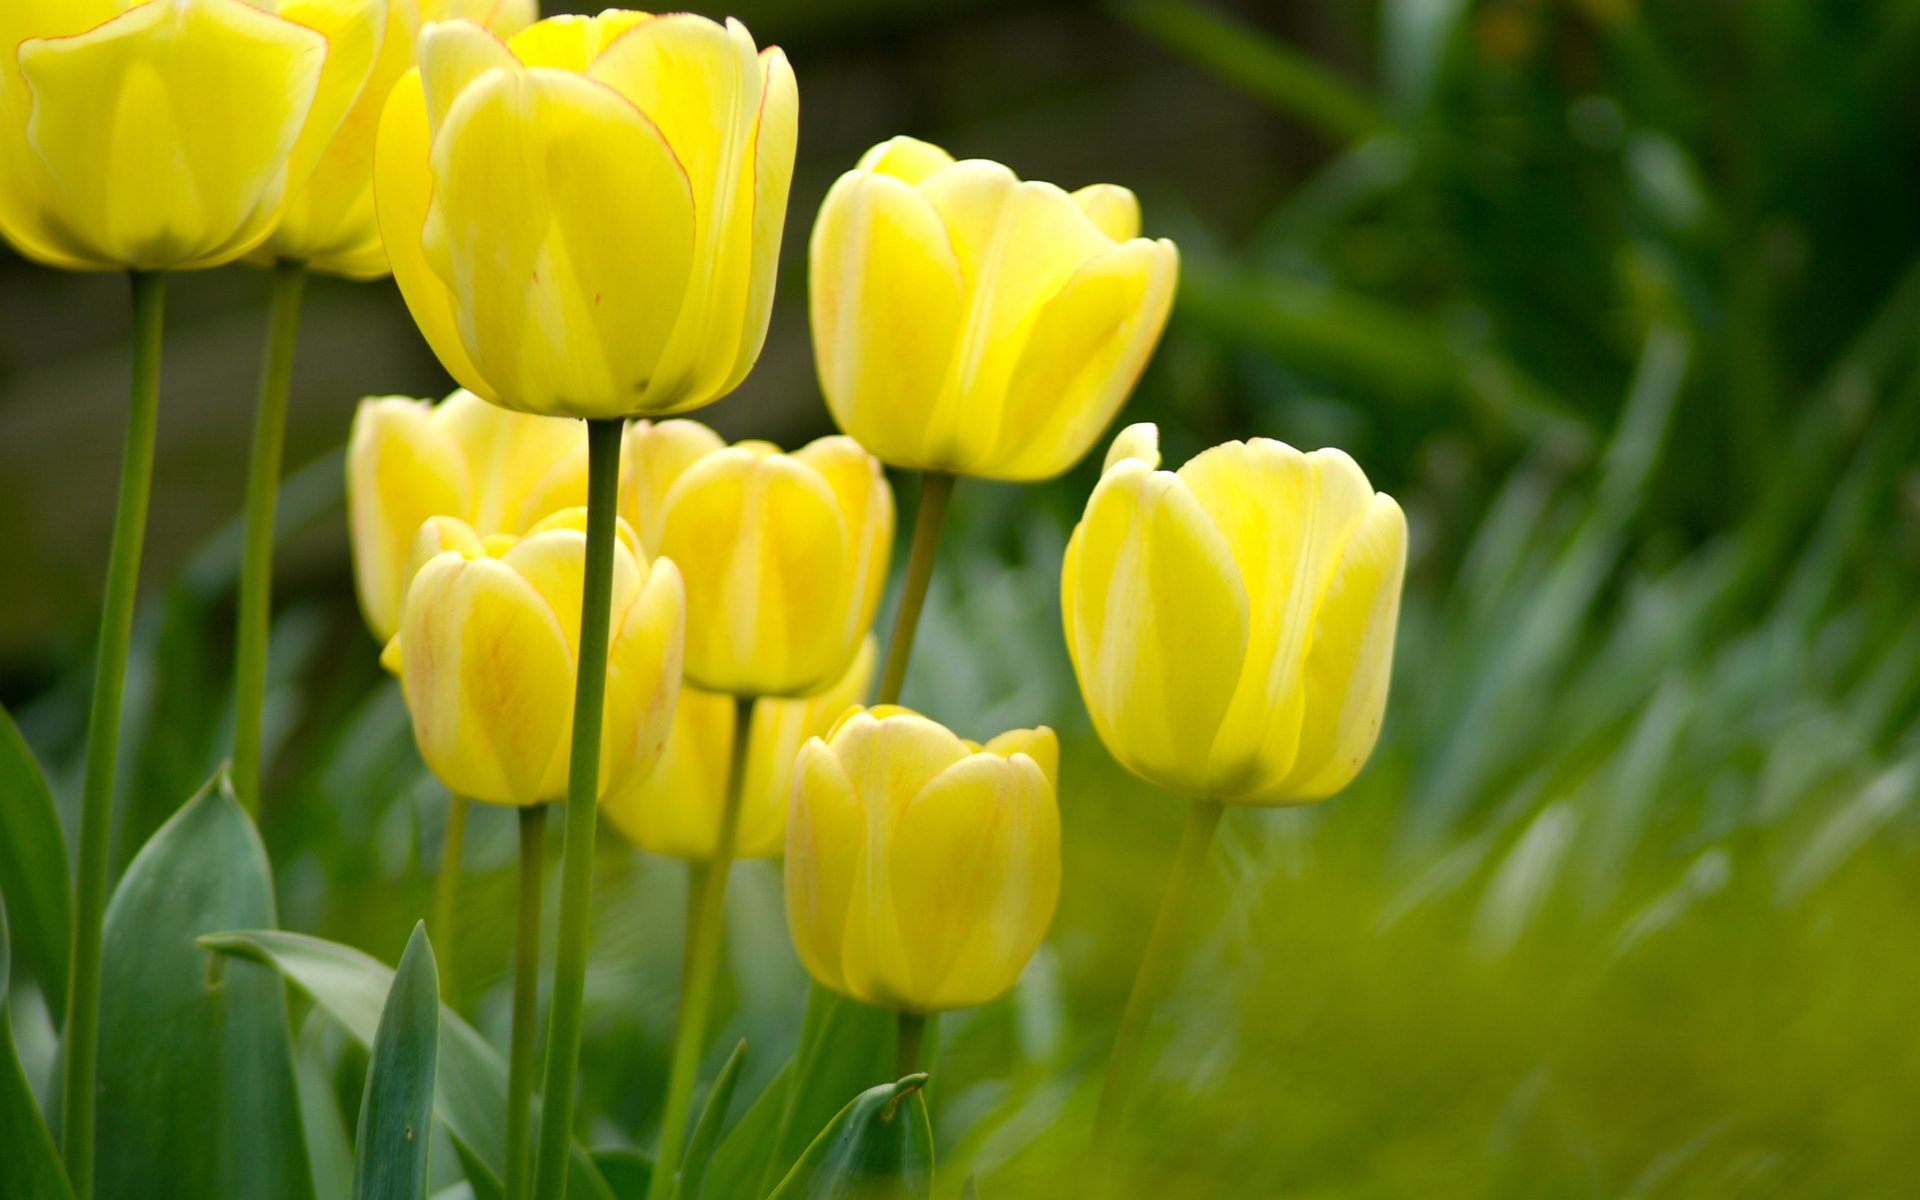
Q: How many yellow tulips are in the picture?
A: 10